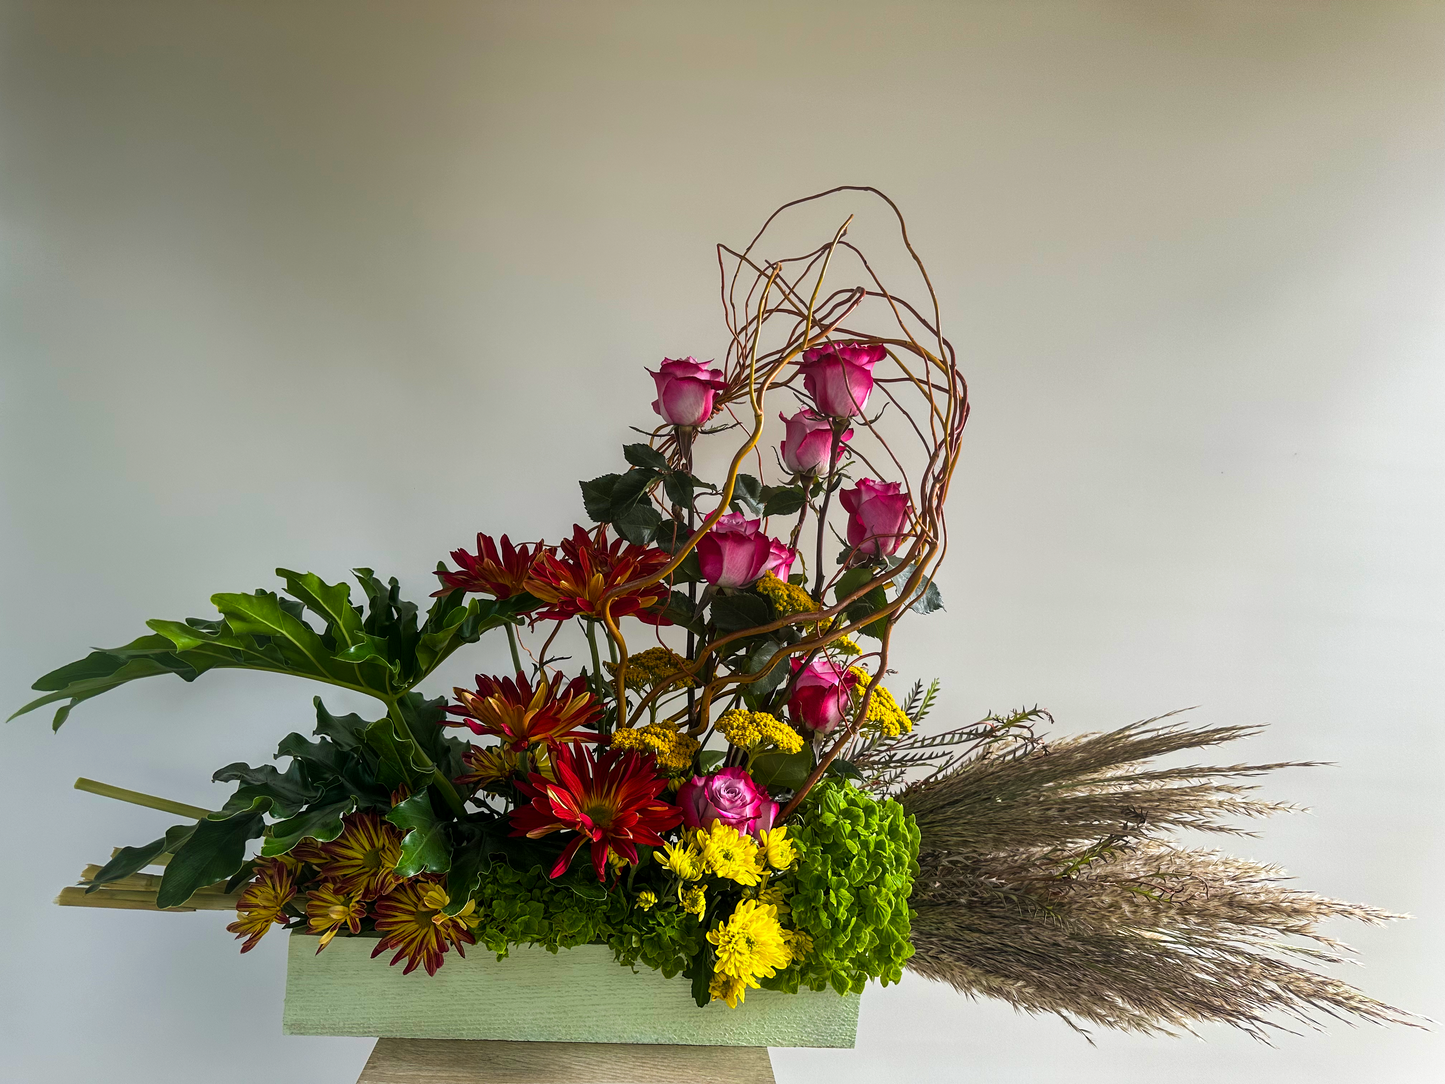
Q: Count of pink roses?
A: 8